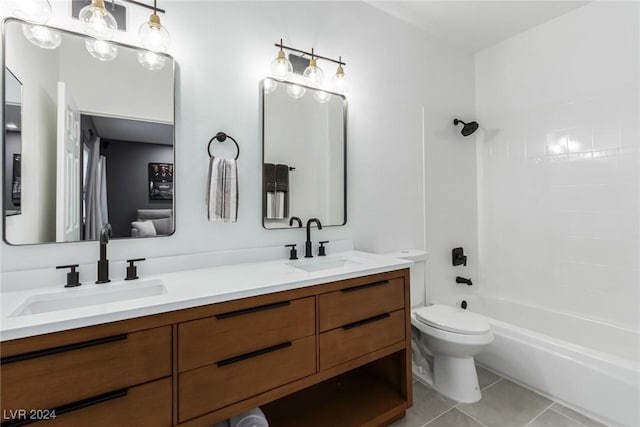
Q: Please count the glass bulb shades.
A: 6